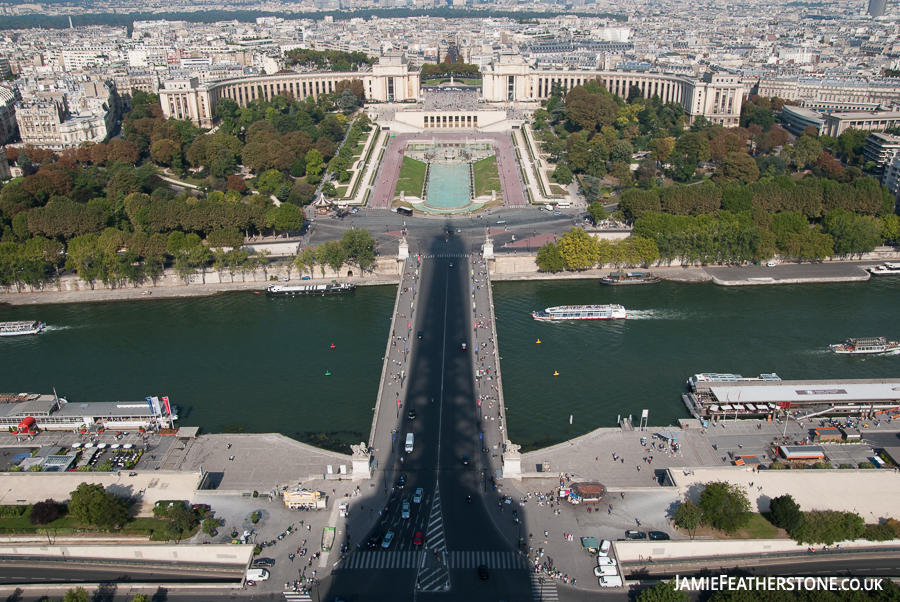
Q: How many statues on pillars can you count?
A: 4